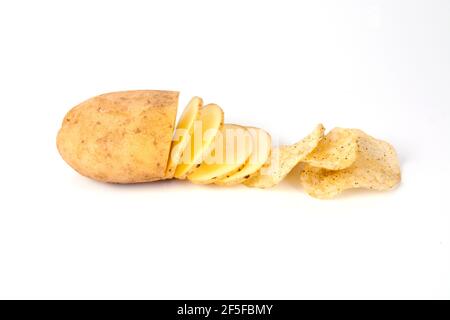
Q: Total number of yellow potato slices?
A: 4